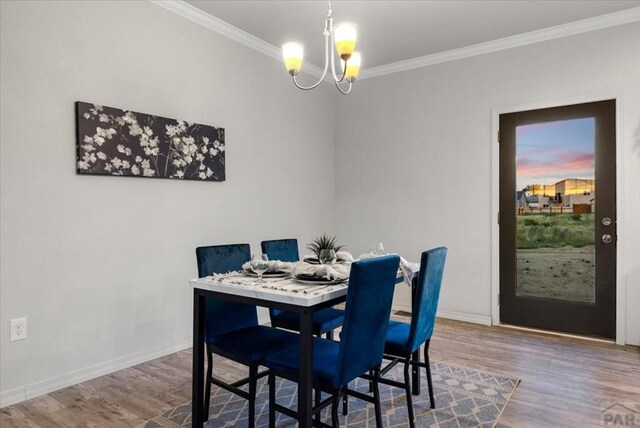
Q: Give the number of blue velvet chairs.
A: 4